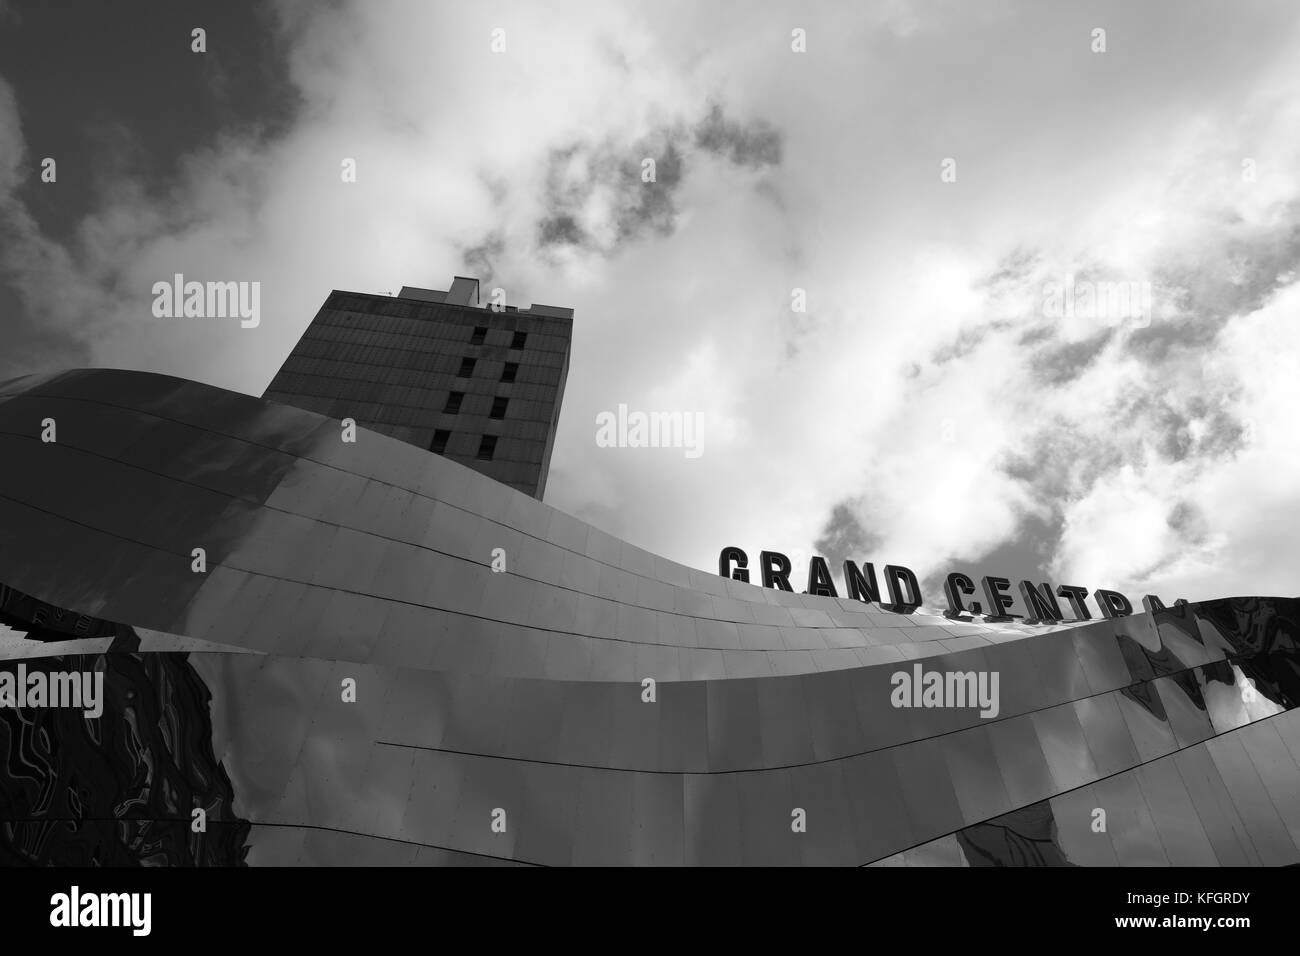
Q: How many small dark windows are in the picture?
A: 8